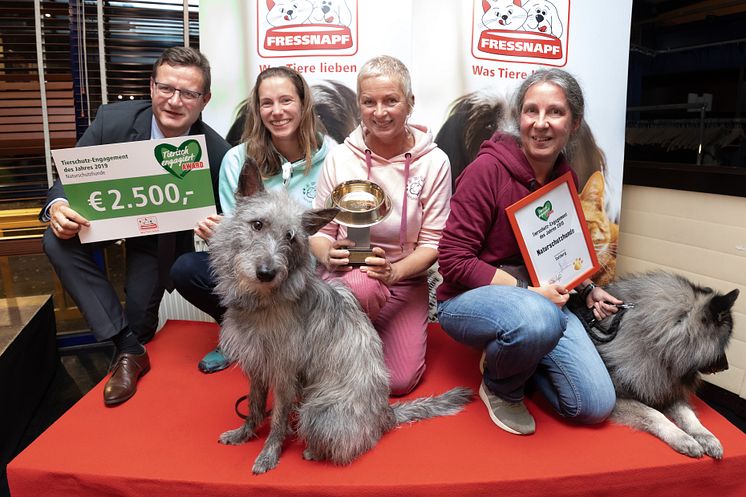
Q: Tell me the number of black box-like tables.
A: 1